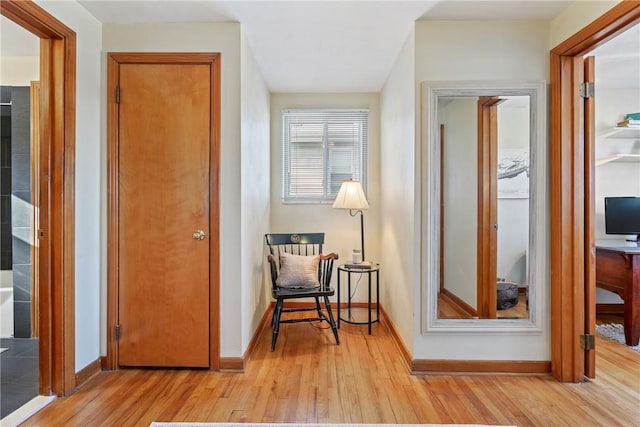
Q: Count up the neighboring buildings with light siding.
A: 1